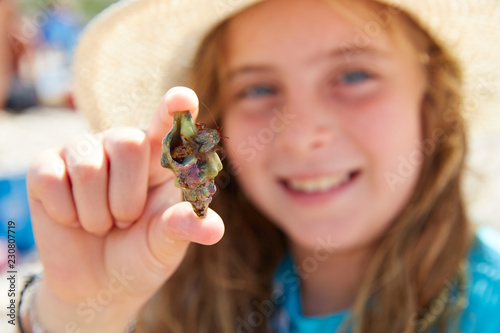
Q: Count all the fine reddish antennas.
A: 2